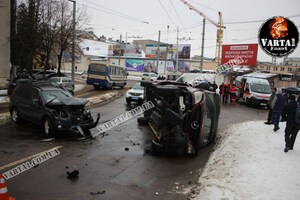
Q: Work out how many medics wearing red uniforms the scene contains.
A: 2